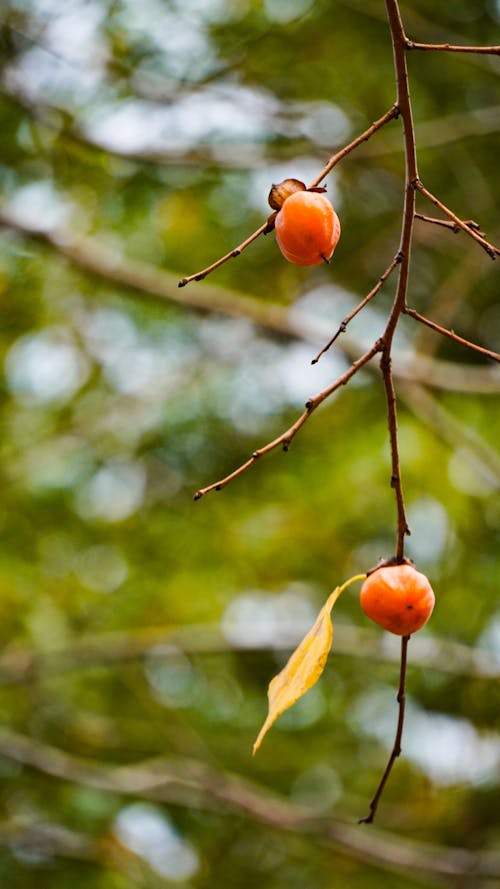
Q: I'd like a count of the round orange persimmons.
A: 2